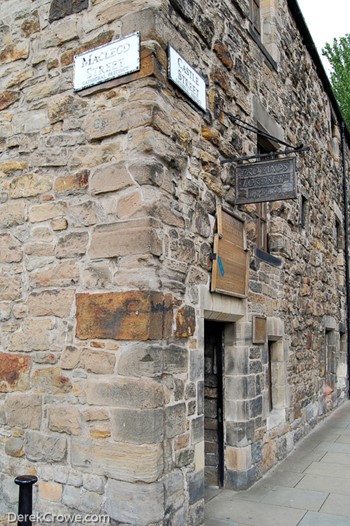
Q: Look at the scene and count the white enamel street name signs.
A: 2